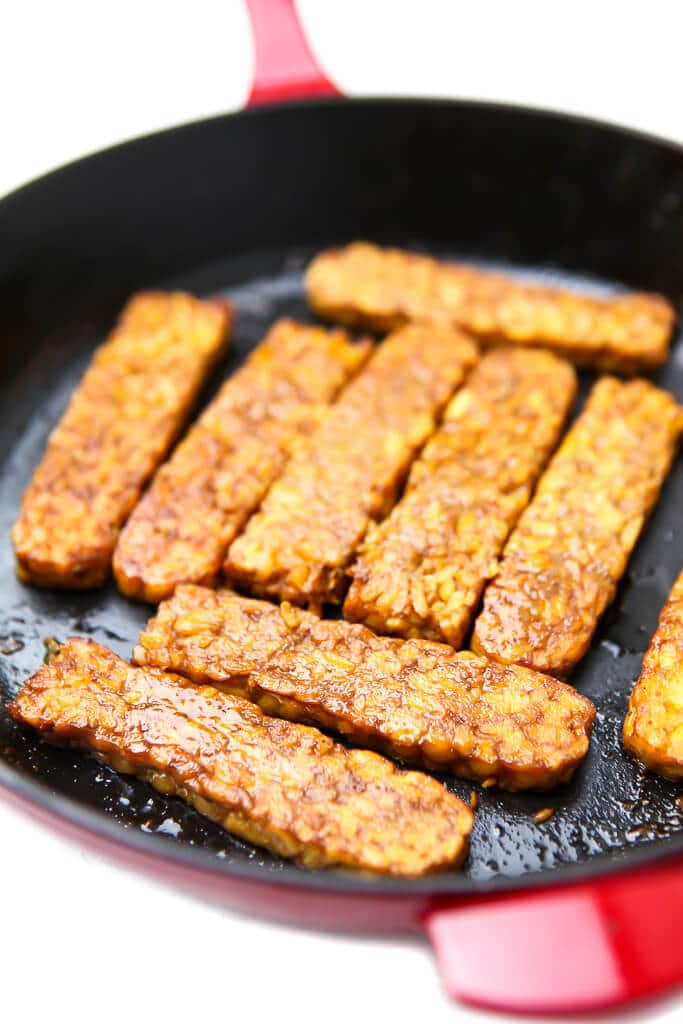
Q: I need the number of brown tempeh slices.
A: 9